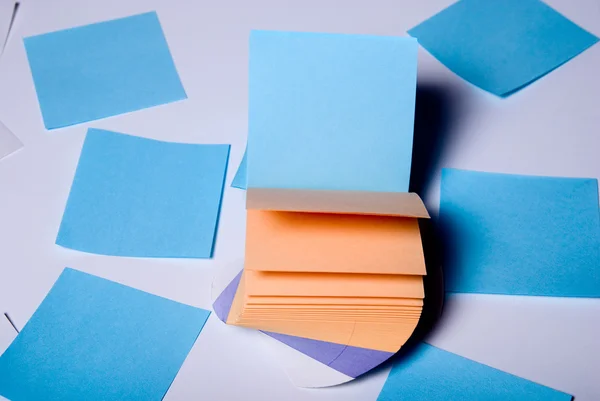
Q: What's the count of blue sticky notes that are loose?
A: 7